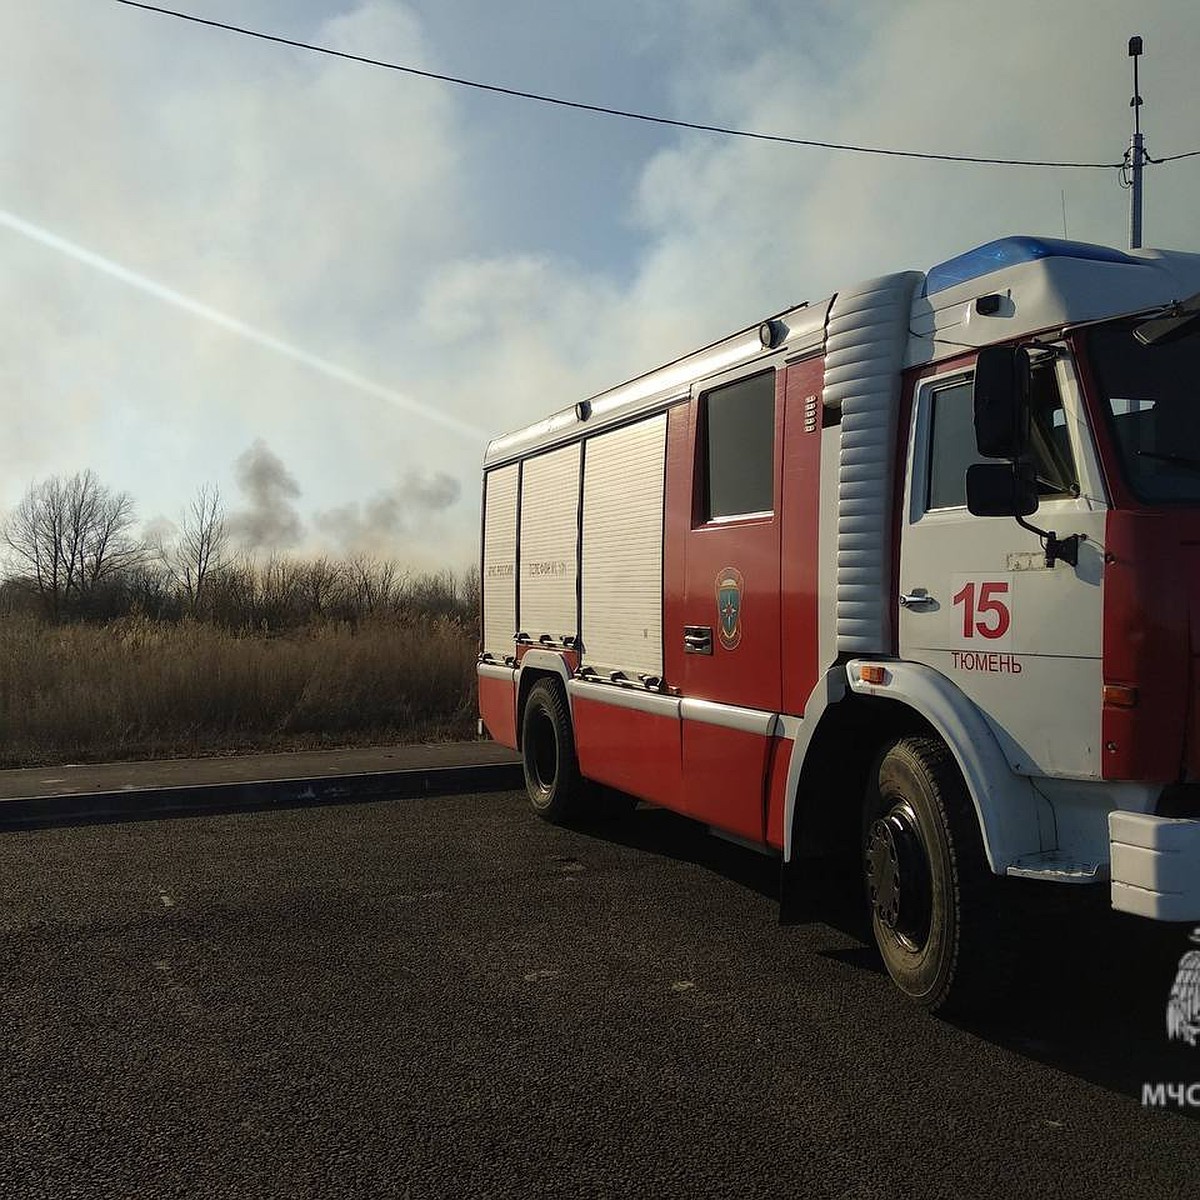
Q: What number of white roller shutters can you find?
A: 3